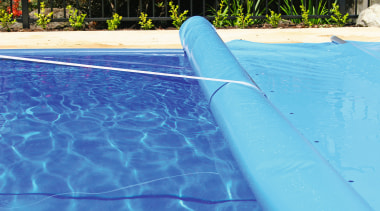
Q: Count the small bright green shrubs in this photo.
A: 11